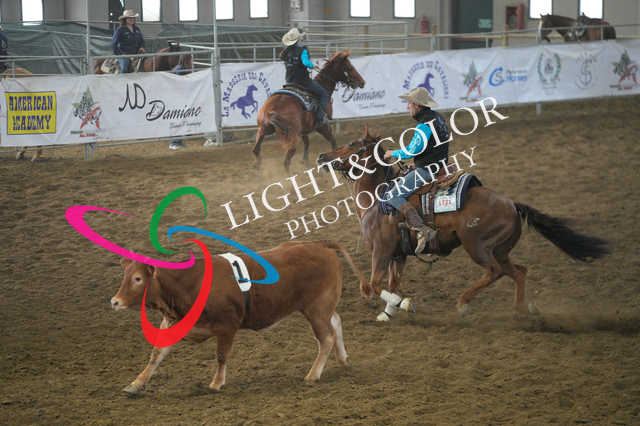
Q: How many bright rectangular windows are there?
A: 9